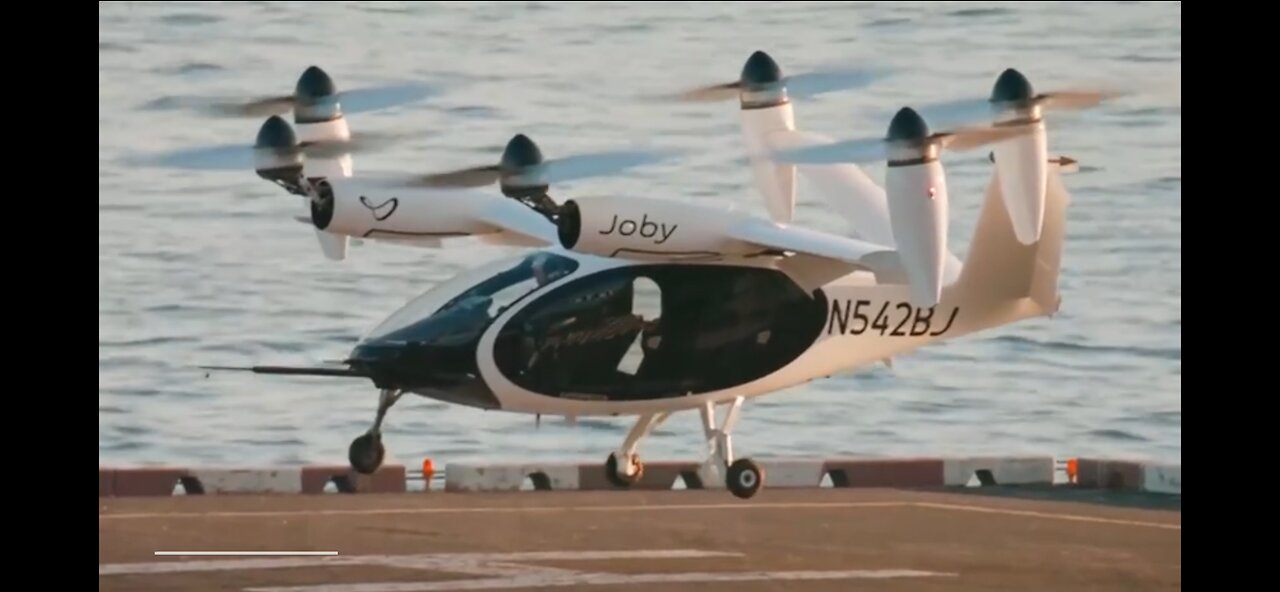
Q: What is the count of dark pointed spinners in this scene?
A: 6